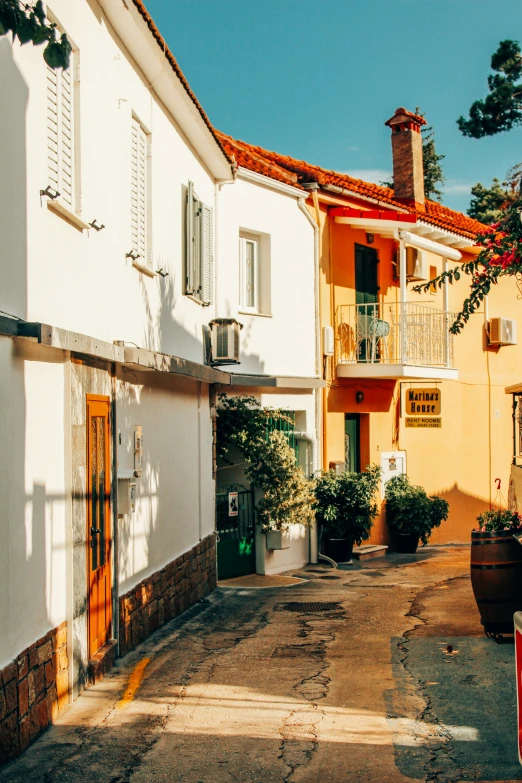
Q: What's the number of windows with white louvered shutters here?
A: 3